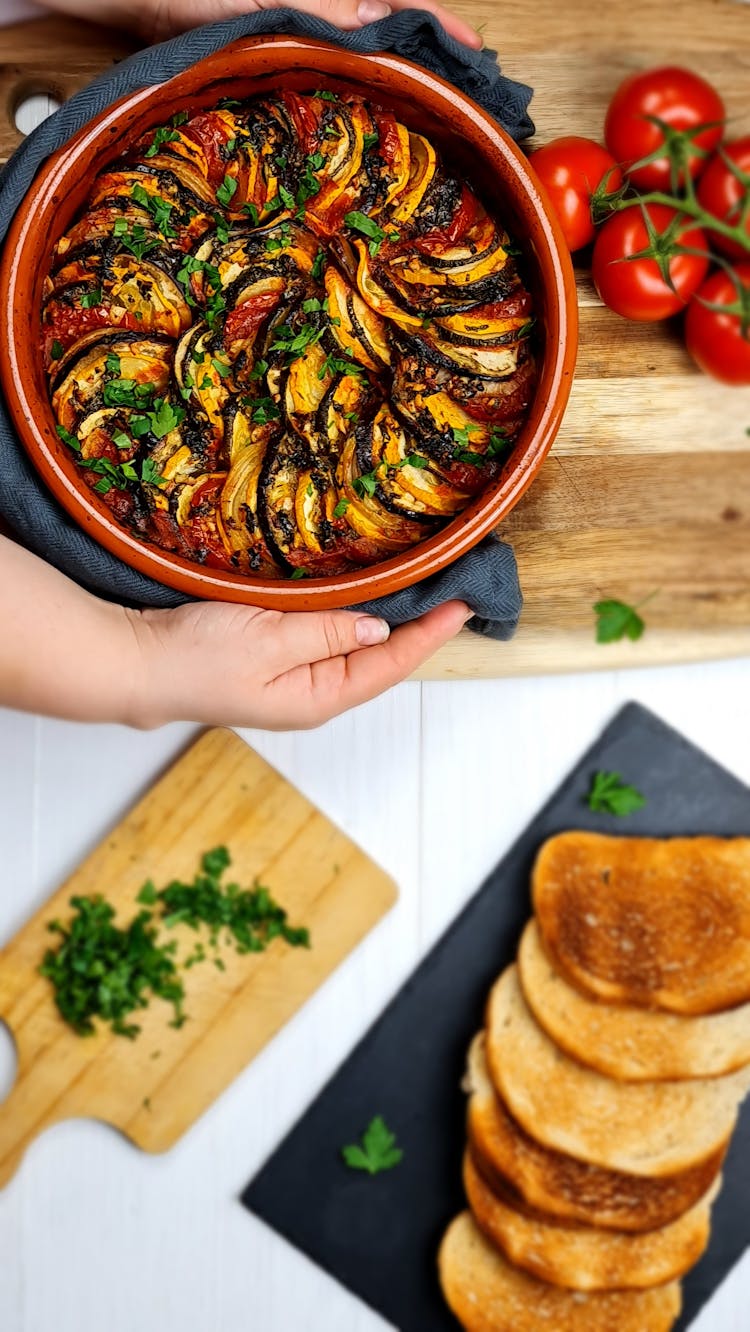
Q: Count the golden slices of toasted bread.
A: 6